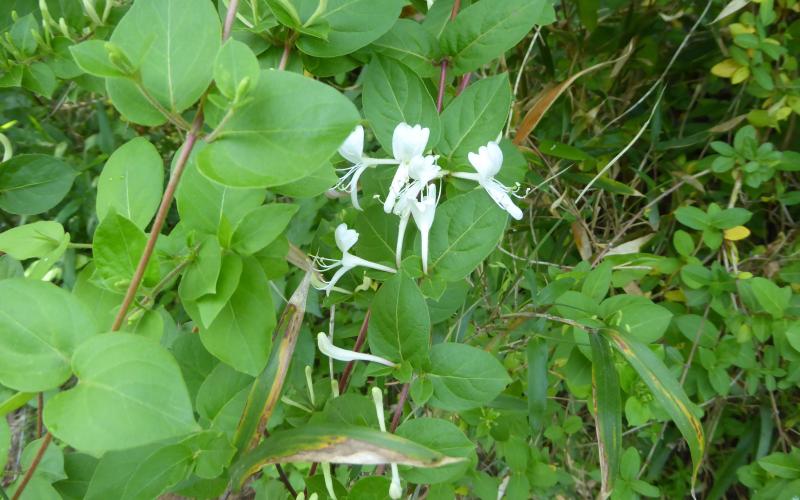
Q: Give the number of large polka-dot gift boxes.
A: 0